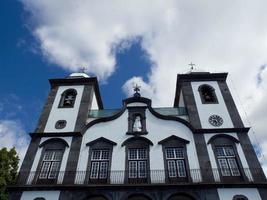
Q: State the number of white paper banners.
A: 0